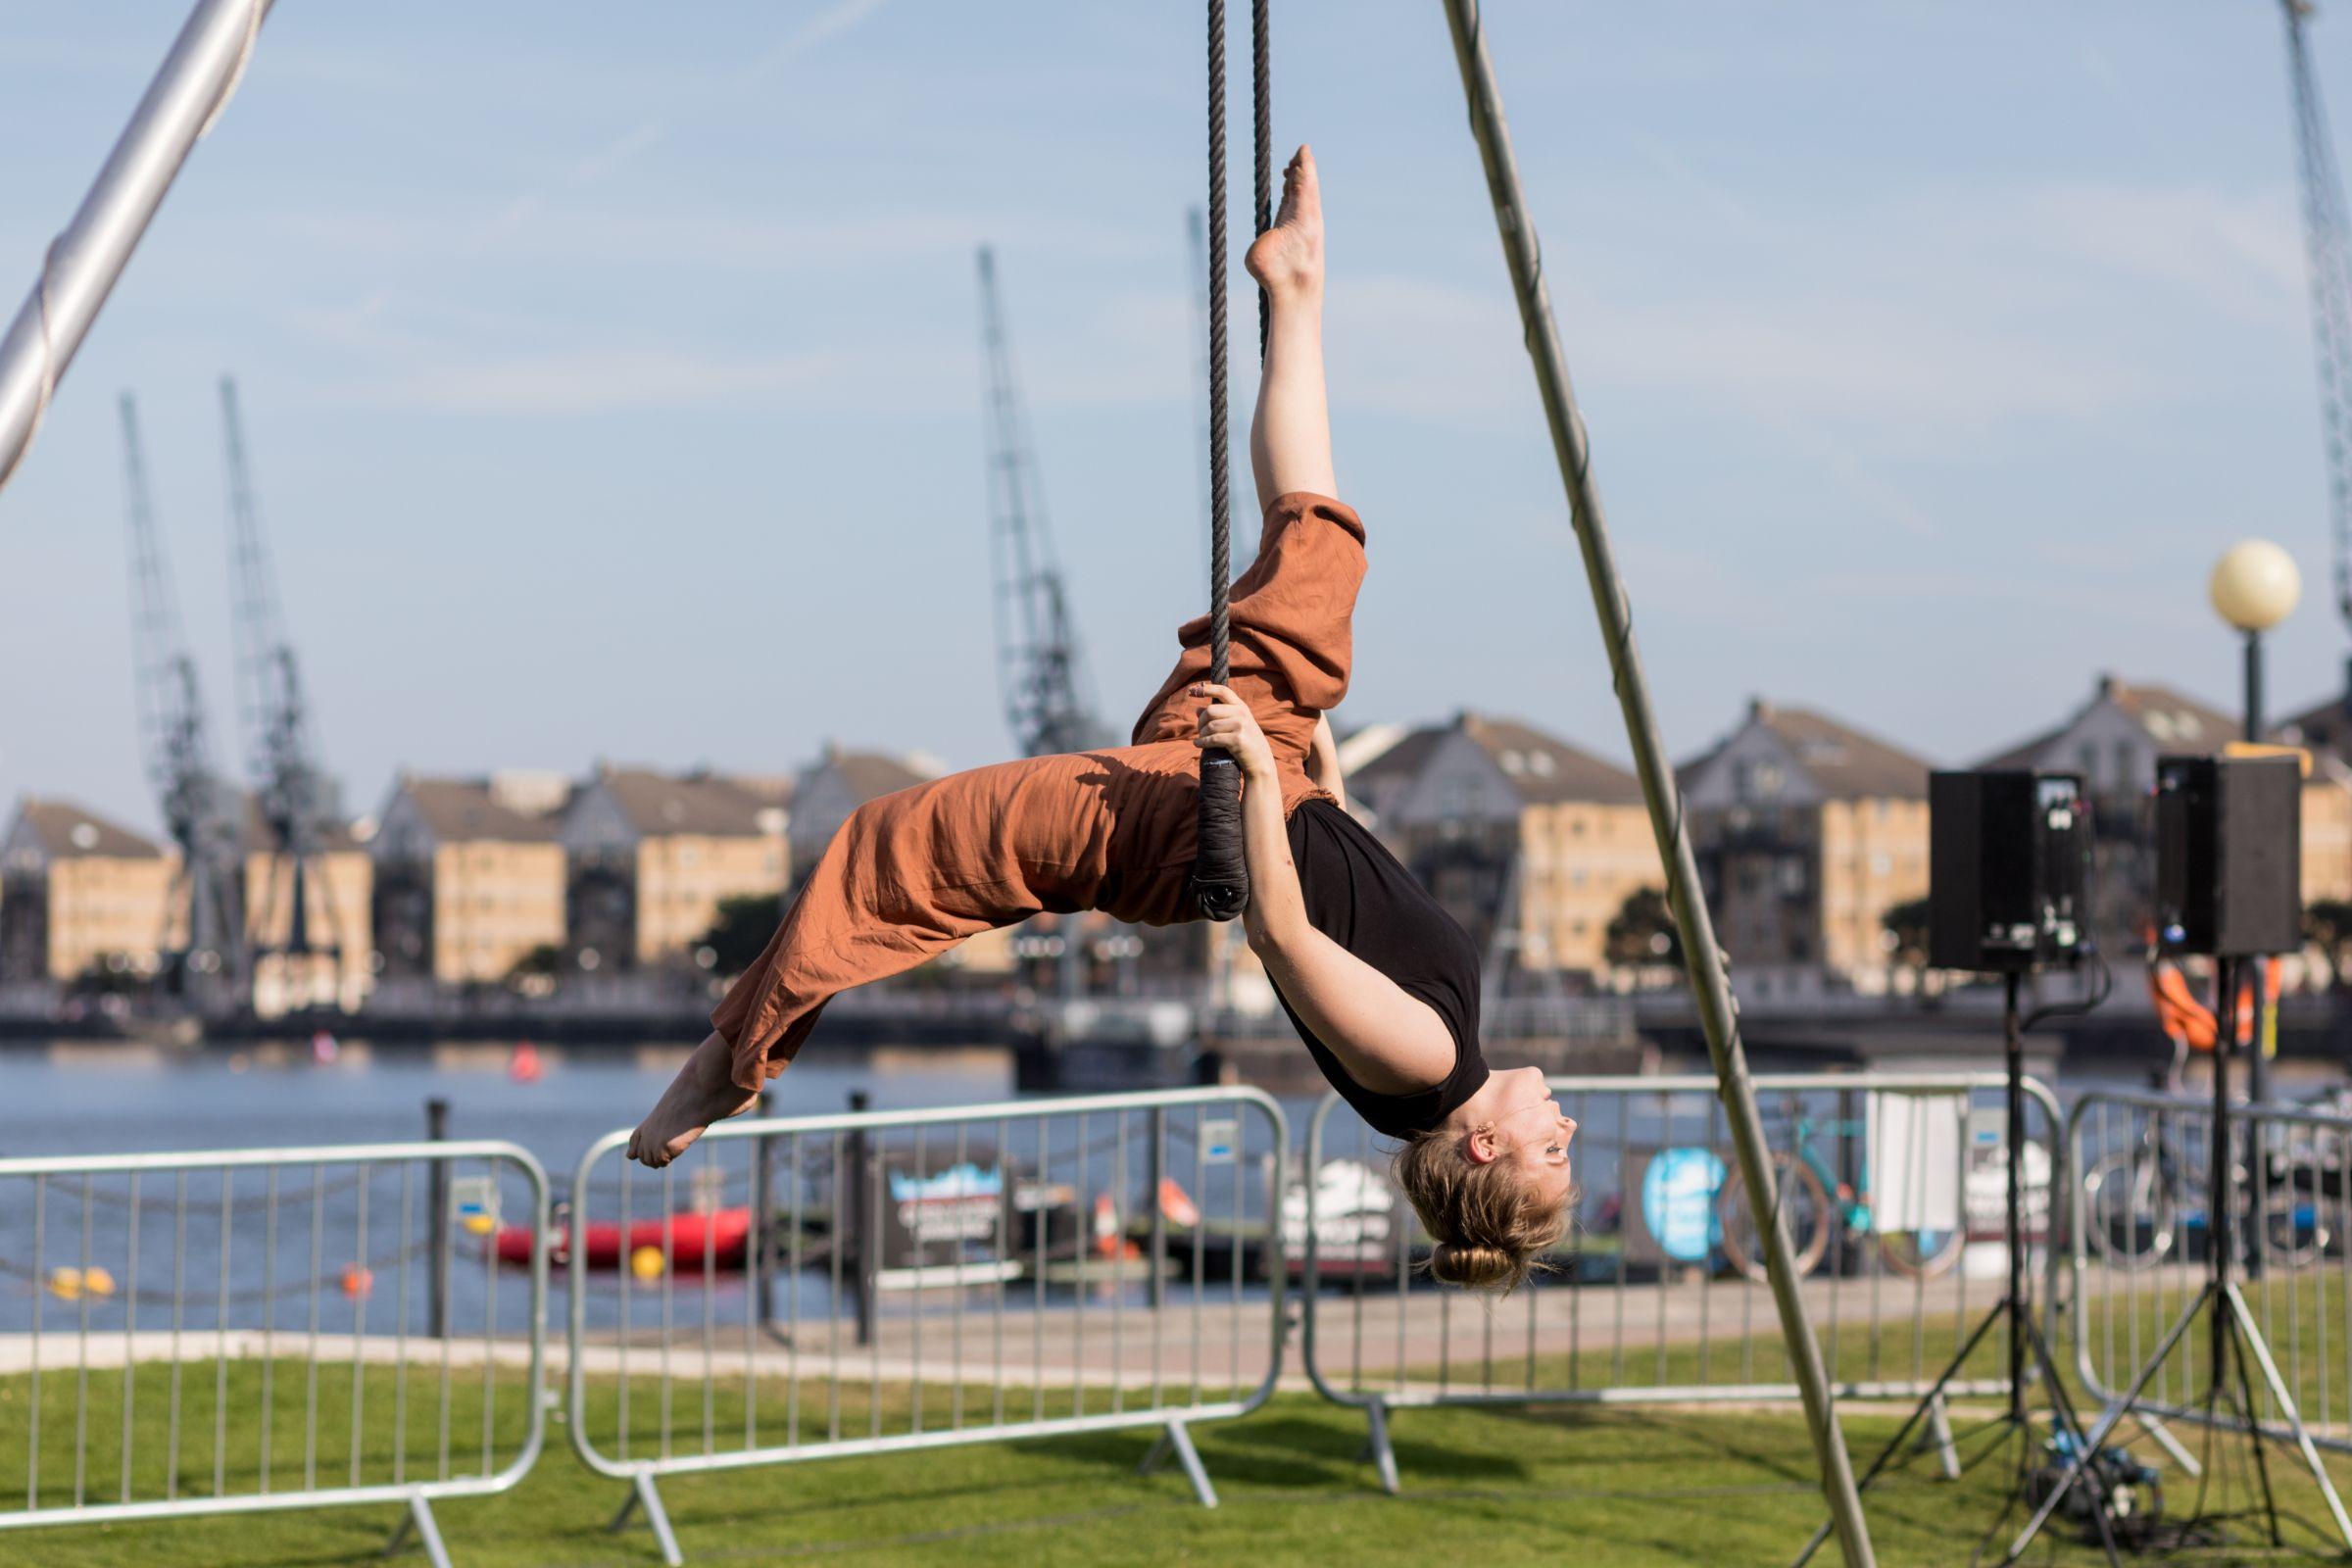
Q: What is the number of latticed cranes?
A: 5